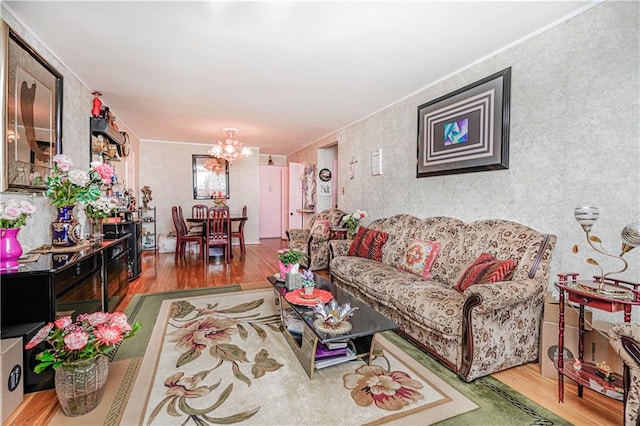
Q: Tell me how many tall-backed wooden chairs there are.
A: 5